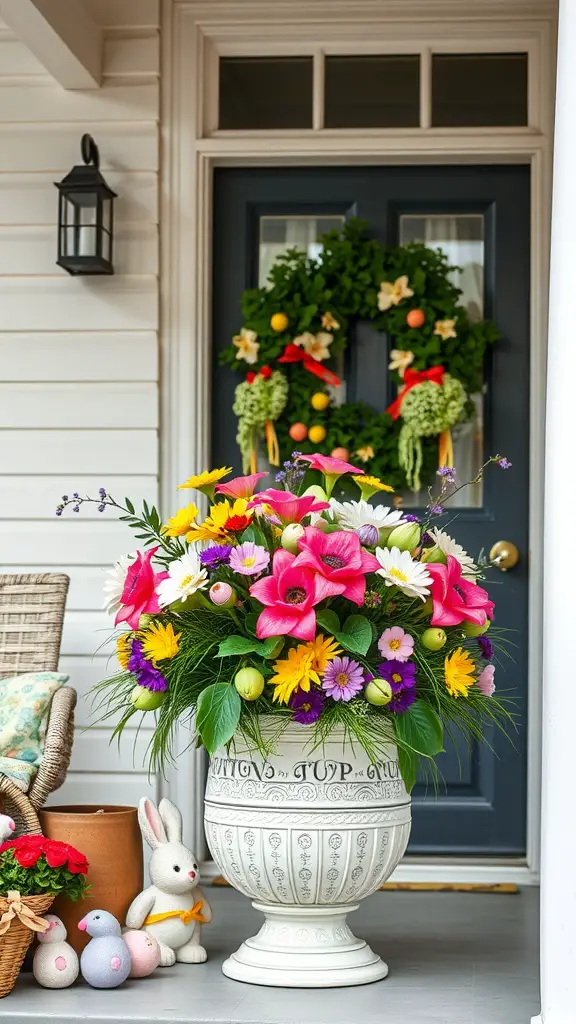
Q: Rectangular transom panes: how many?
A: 3